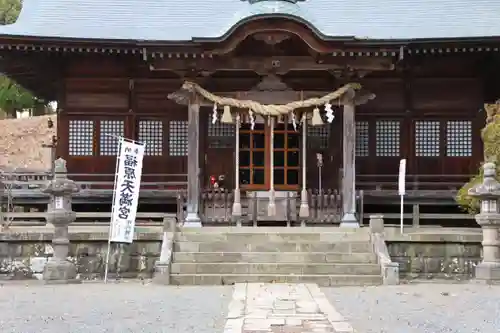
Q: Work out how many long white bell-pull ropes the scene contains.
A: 3